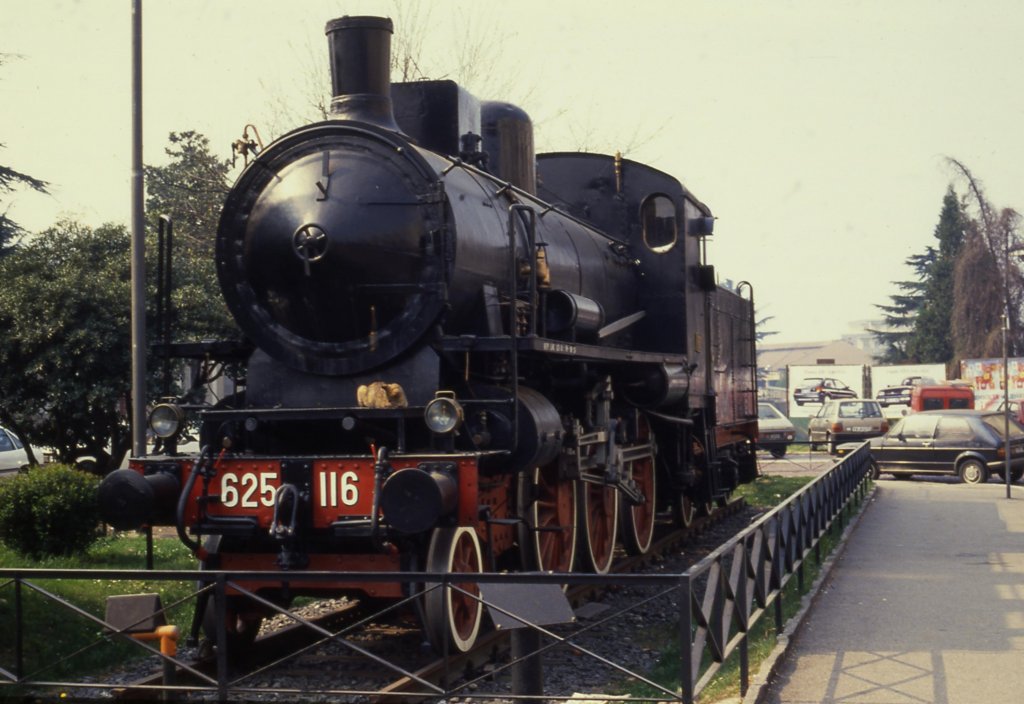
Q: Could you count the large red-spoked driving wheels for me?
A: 3